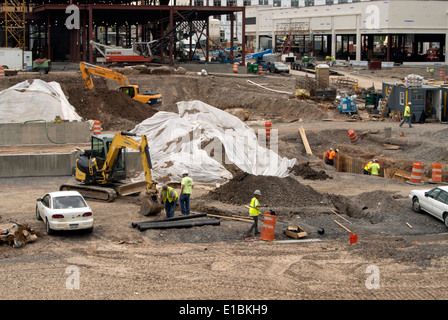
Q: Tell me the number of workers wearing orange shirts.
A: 2